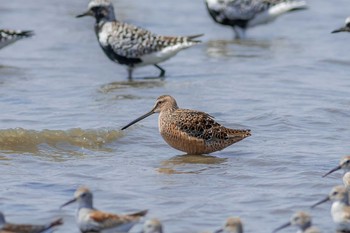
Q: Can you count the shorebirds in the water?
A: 12